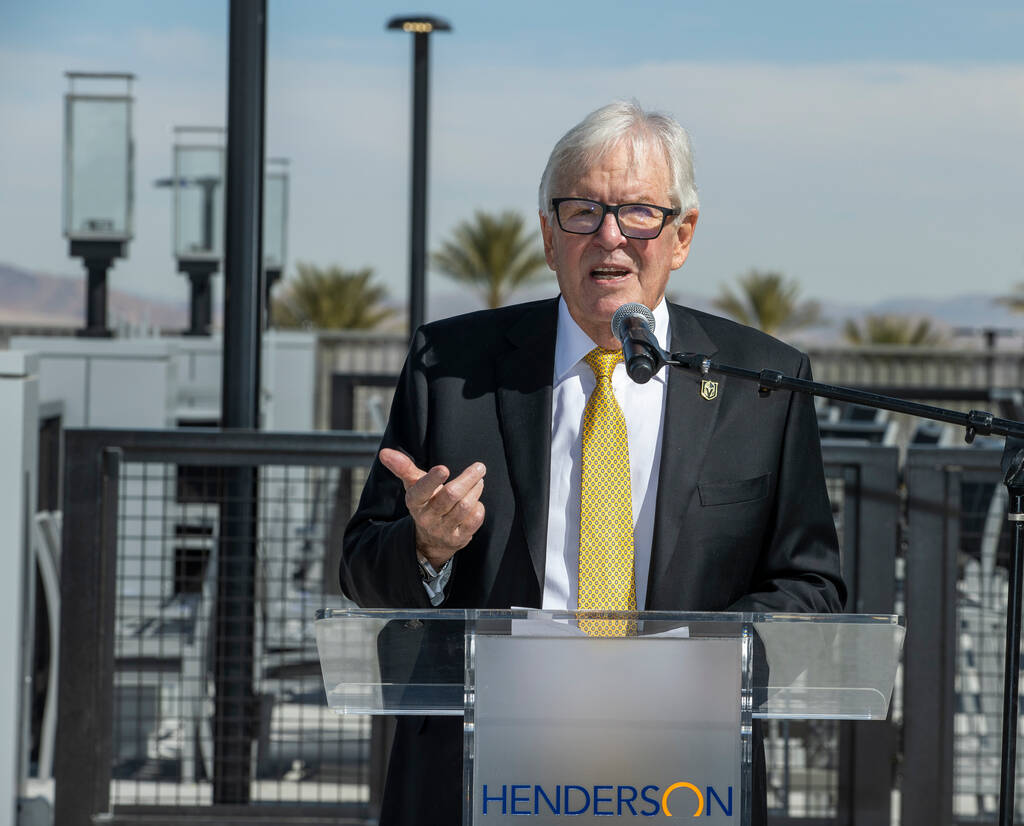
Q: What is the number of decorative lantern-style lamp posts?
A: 3